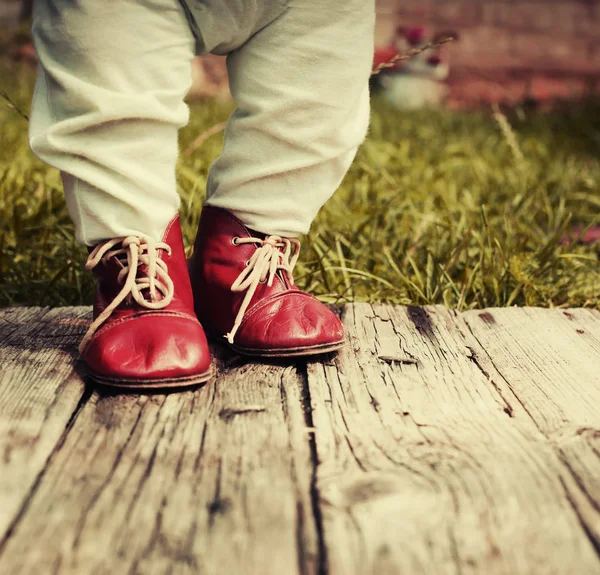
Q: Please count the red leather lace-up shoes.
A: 2